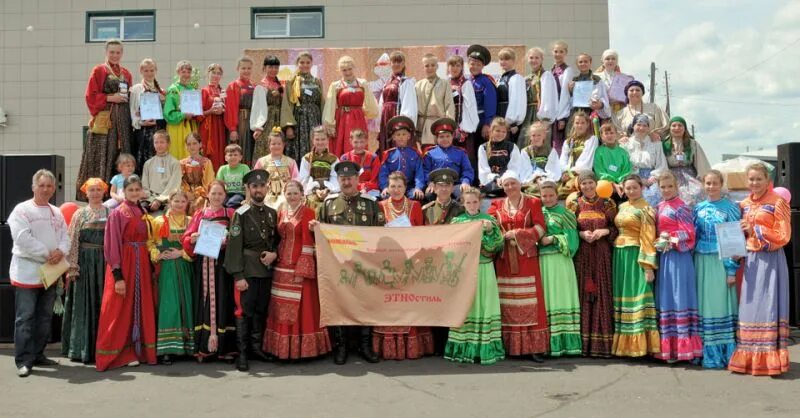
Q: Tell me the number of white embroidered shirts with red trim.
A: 1